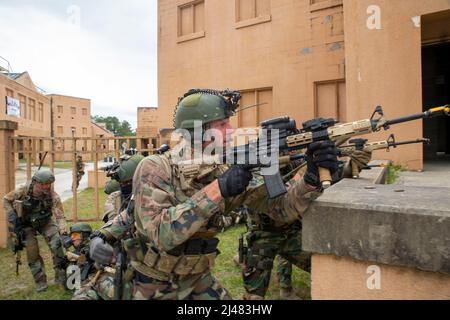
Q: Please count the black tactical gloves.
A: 2